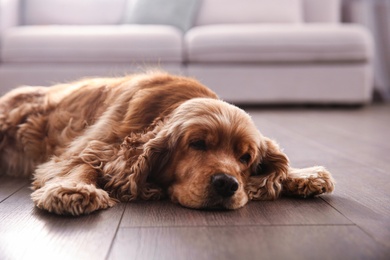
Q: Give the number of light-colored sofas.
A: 1